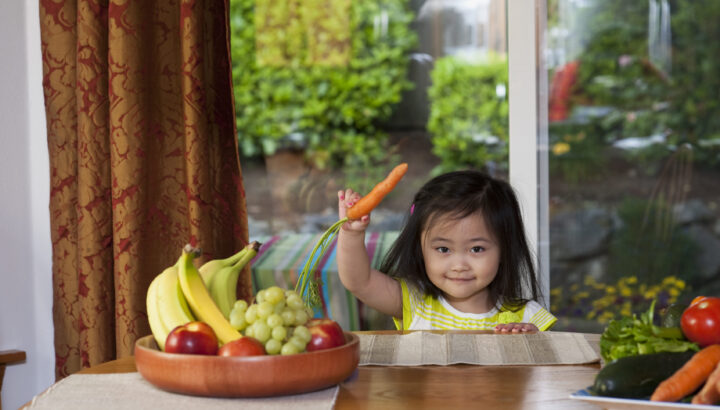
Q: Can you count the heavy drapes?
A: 1